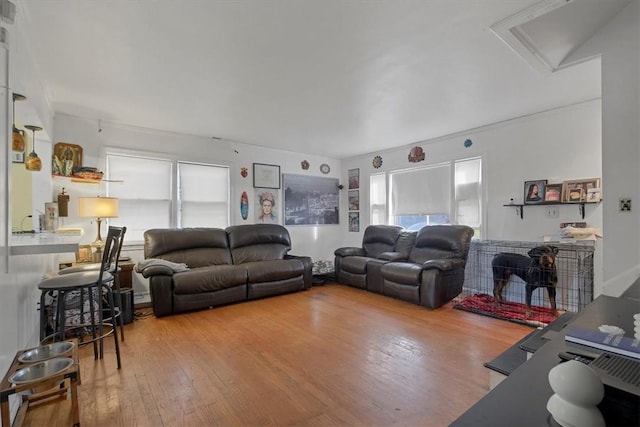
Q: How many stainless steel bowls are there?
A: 2